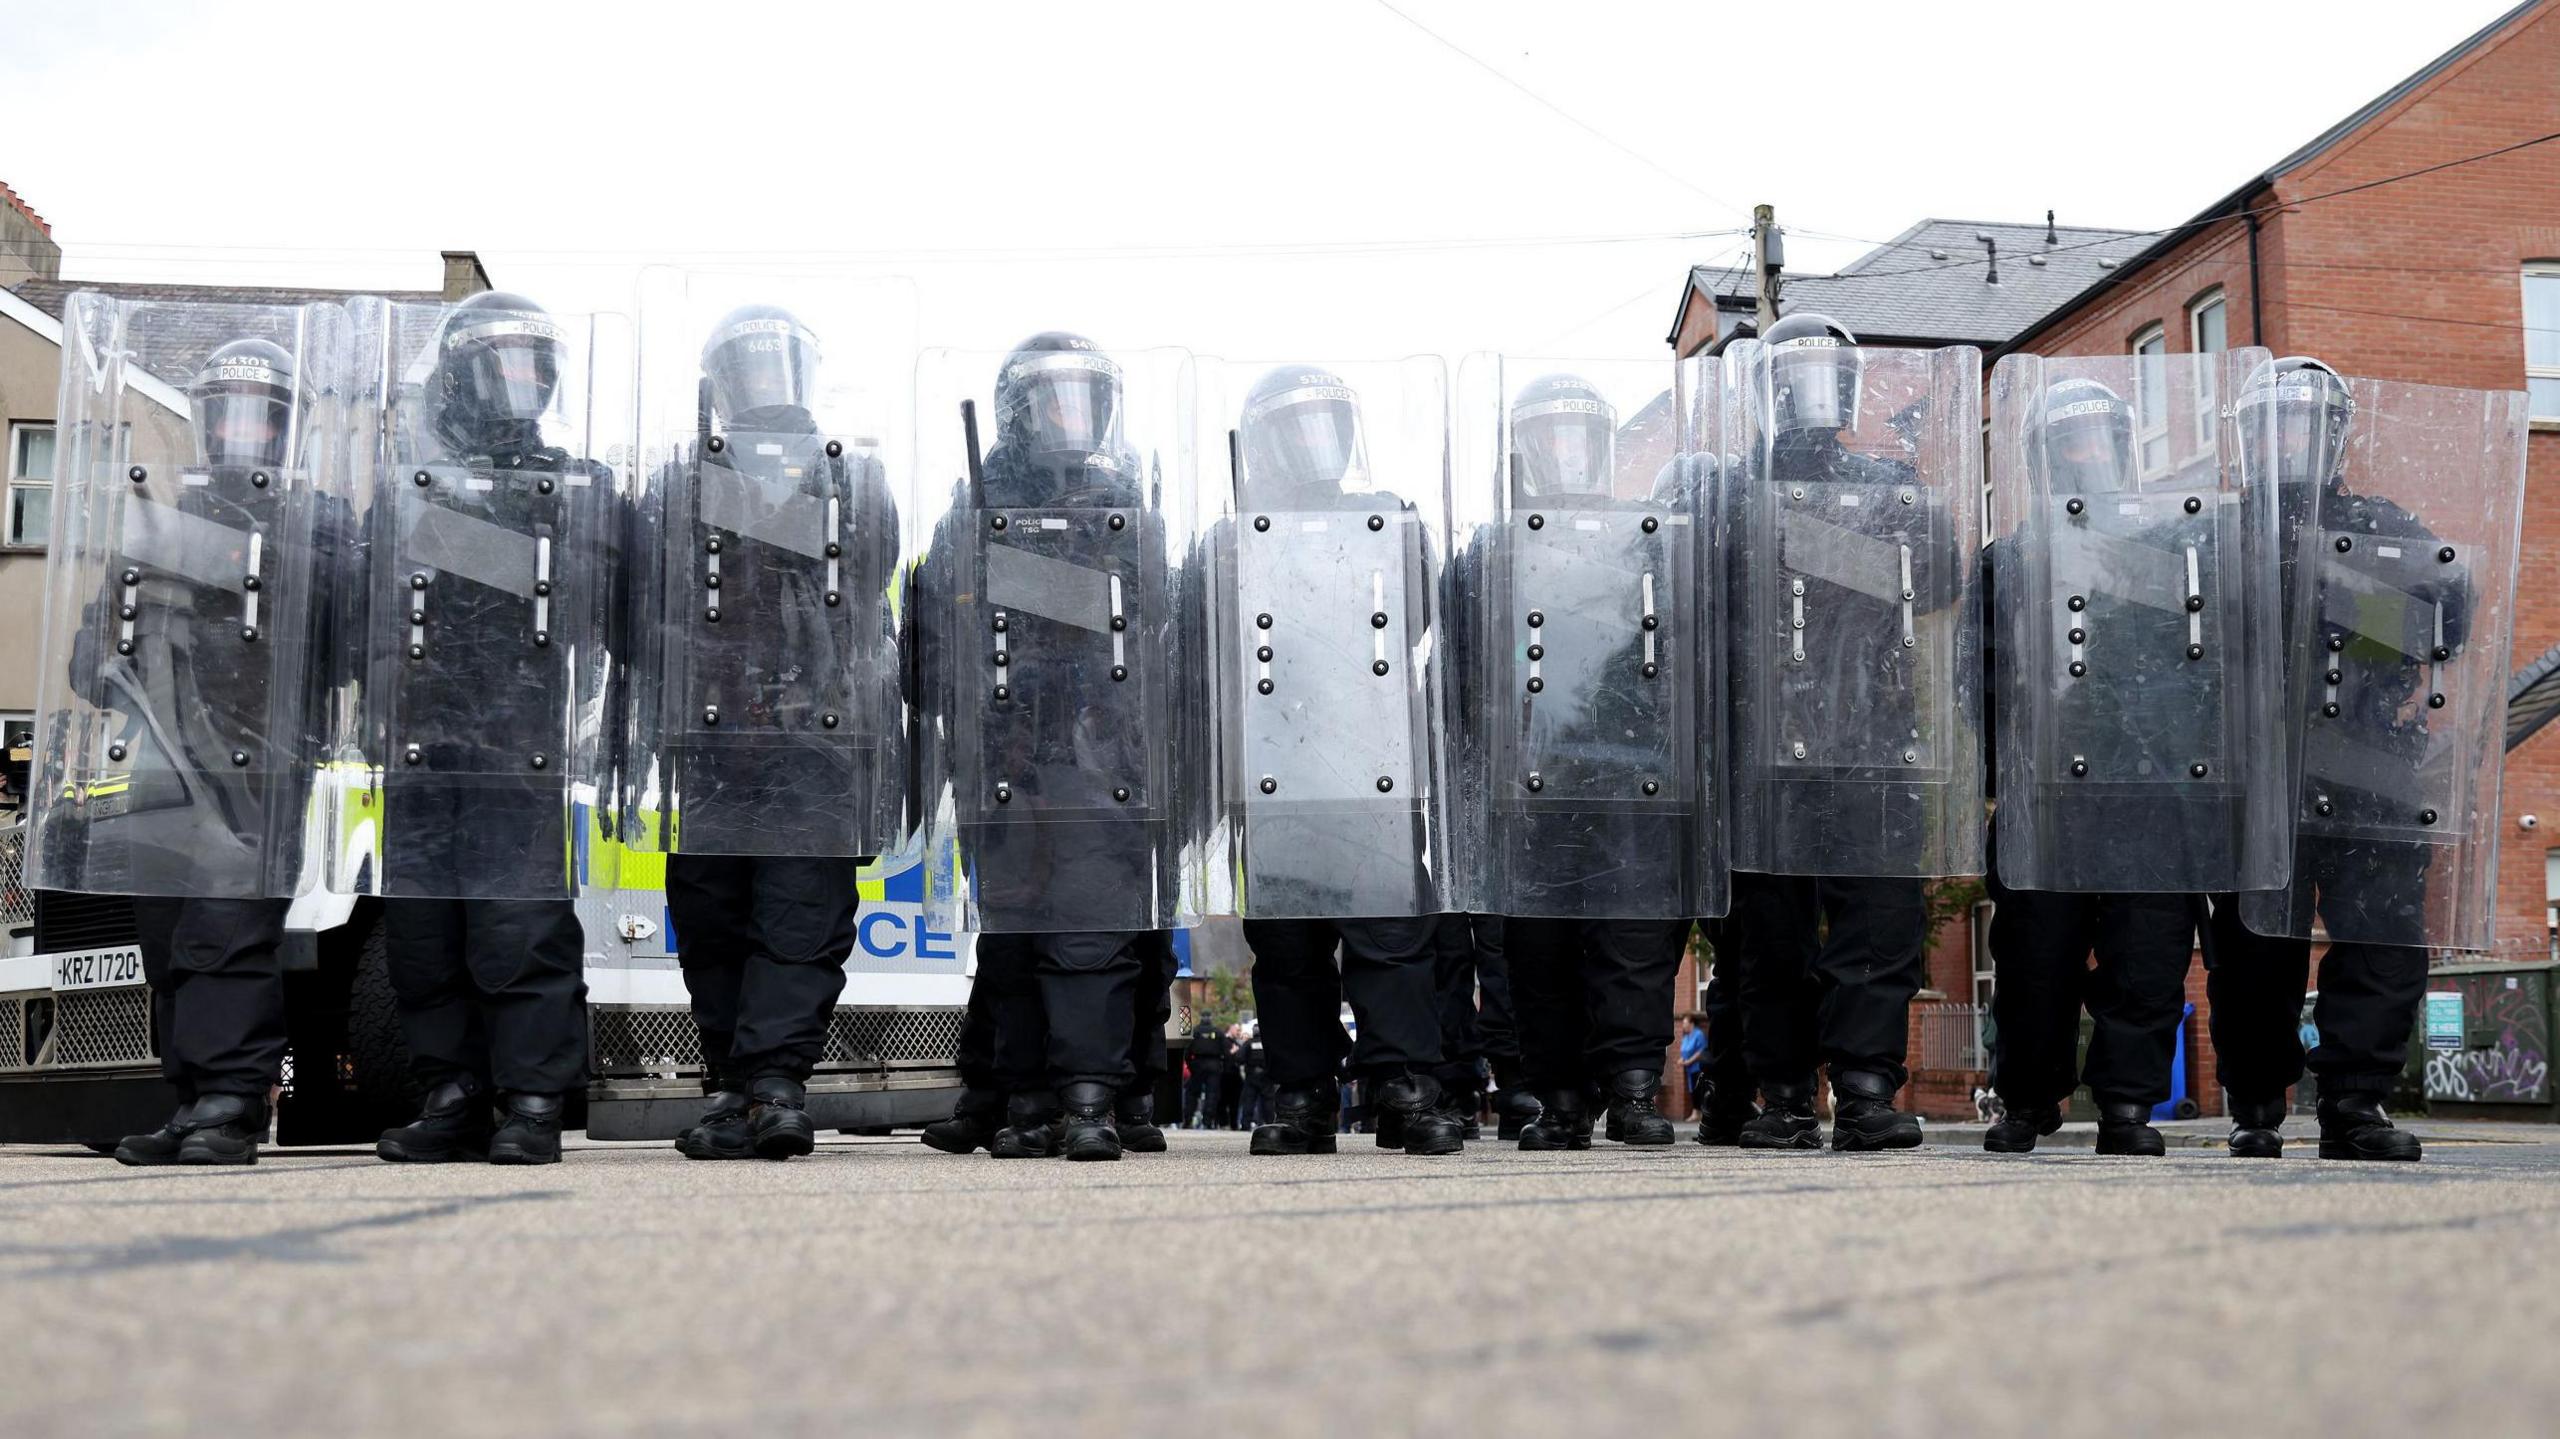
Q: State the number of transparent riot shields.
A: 9